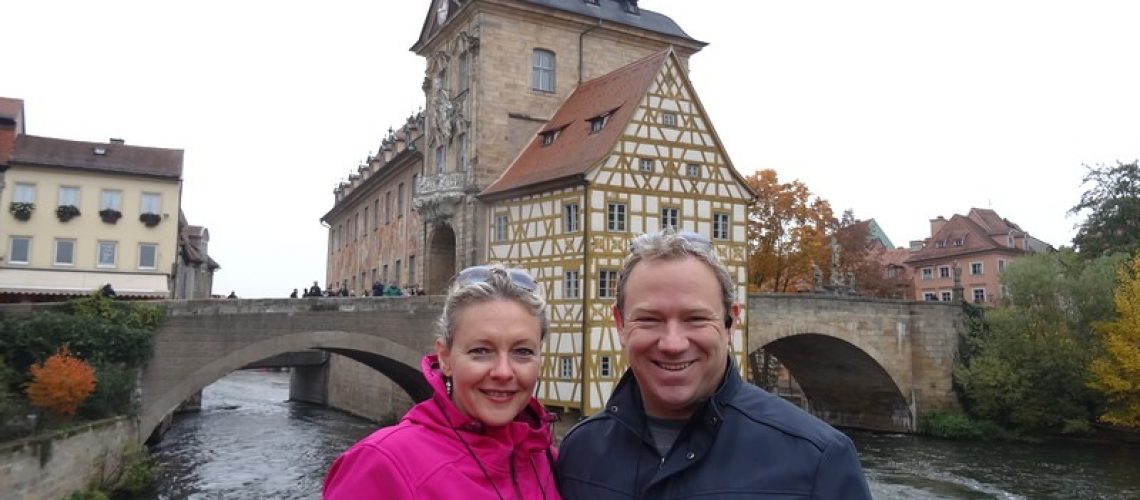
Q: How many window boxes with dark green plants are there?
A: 4